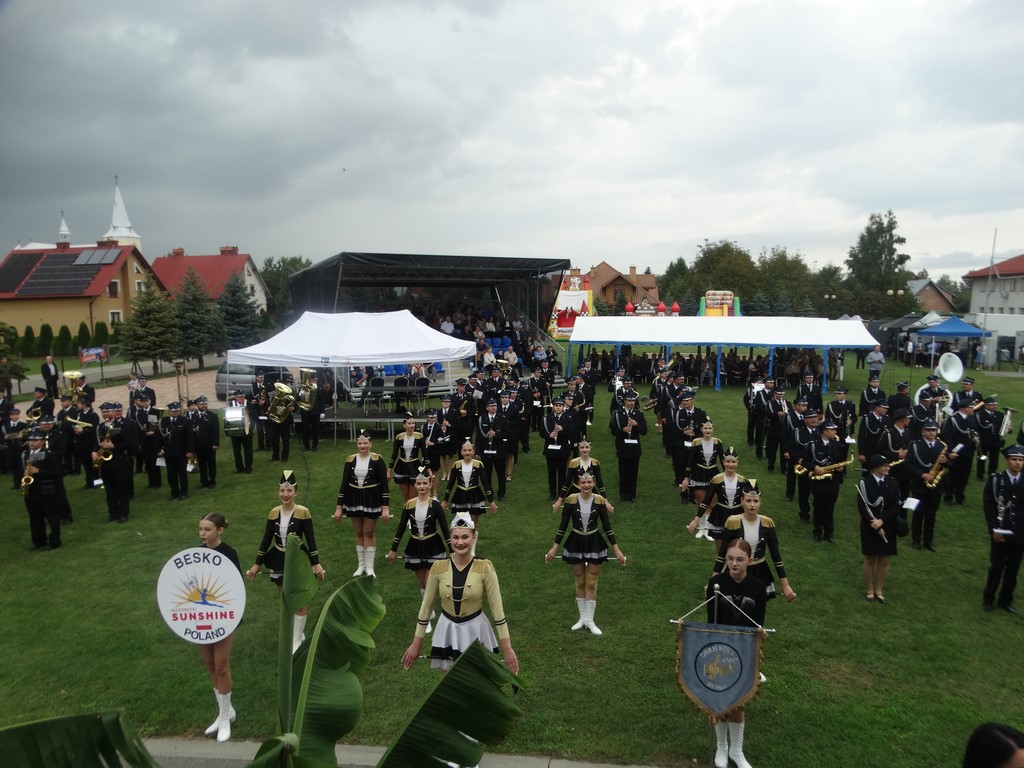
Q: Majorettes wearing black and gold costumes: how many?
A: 10